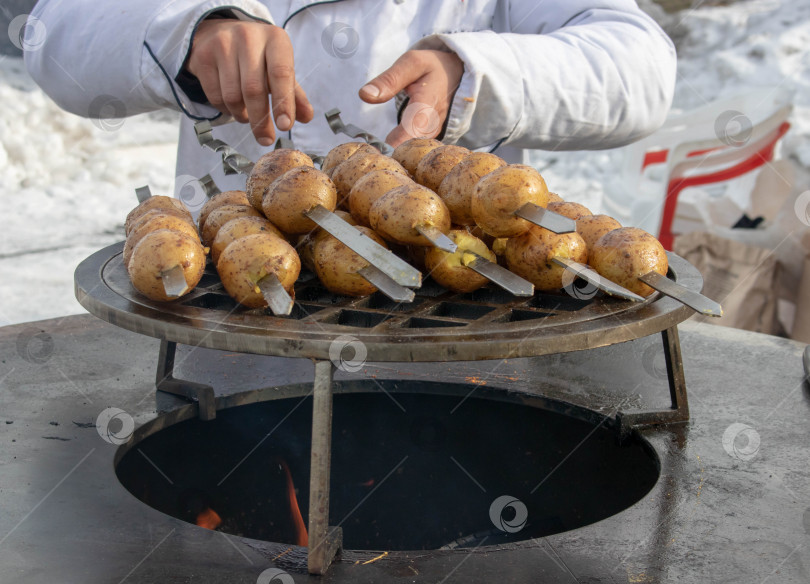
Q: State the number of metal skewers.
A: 9